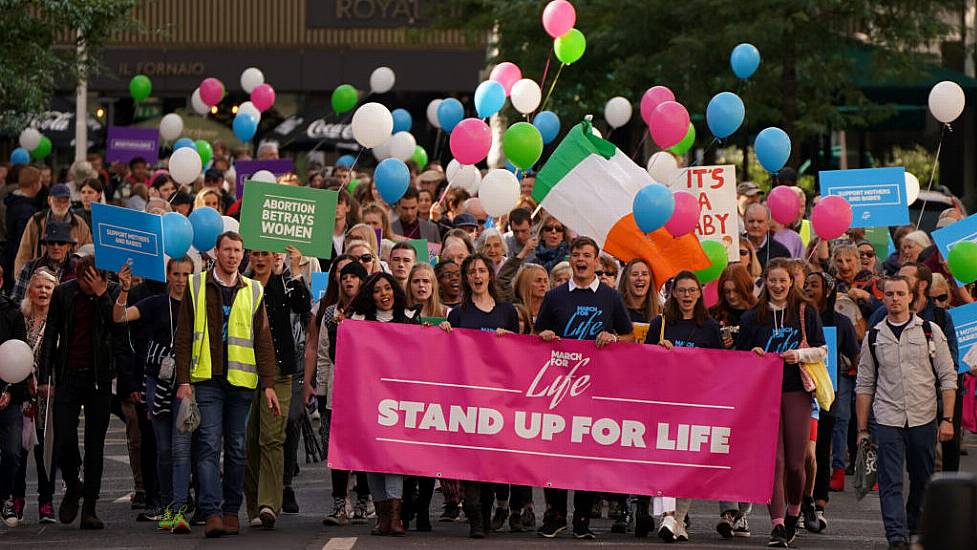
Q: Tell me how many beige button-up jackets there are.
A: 1